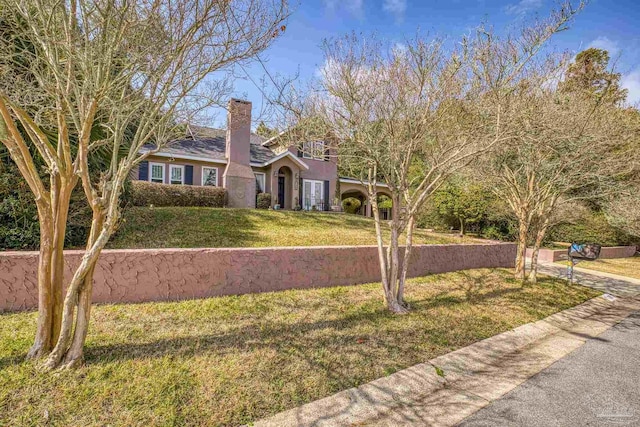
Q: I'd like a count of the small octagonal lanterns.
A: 2